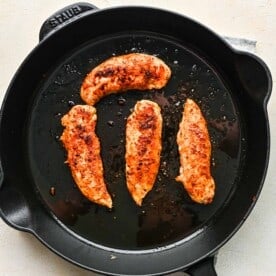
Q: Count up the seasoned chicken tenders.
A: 4